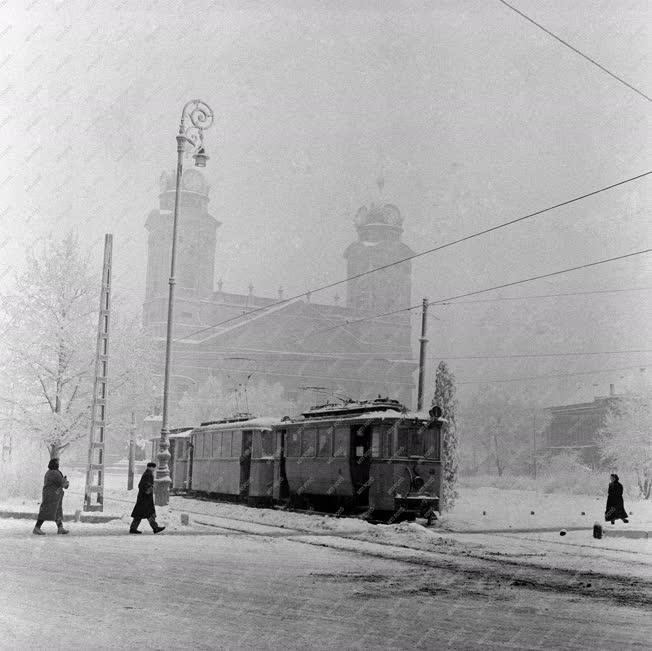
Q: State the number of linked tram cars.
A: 3